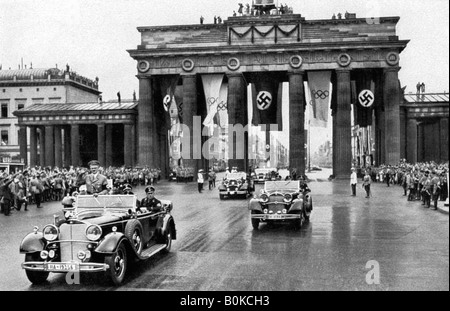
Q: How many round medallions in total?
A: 6